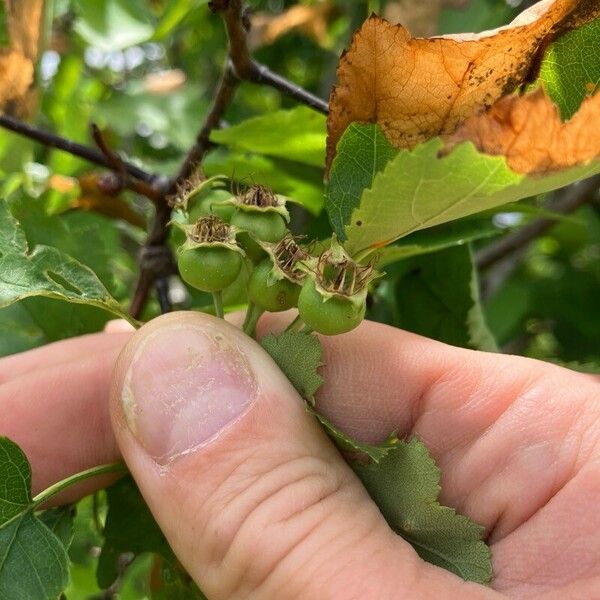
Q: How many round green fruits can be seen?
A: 5